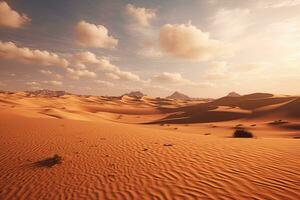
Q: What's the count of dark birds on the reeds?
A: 0